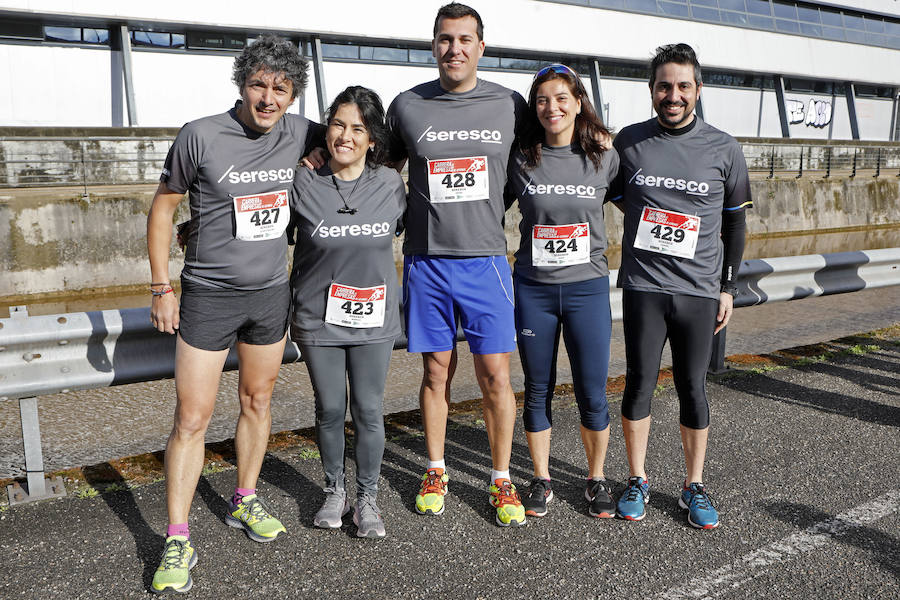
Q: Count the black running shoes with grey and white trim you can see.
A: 2